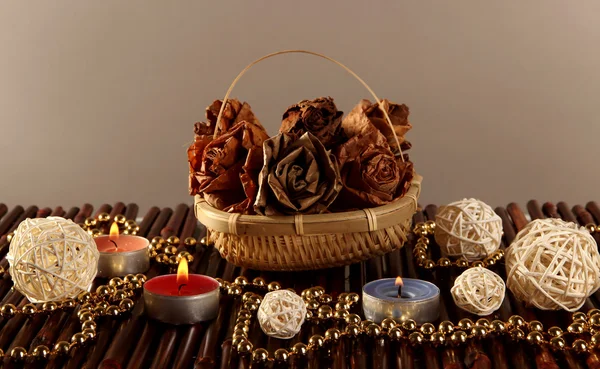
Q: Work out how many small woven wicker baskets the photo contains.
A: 1